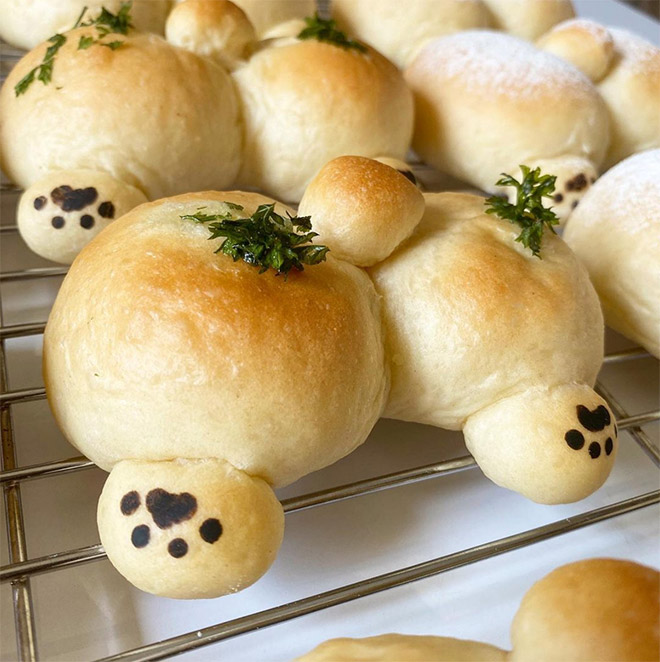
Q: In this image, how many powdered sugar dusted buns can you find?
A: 3